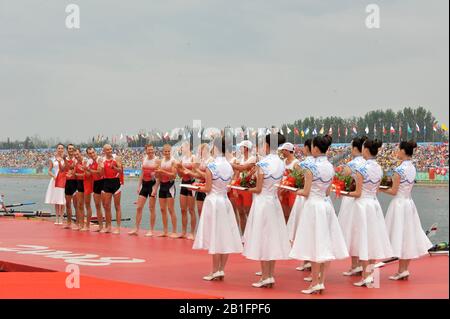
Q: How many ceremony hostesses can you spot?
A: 8